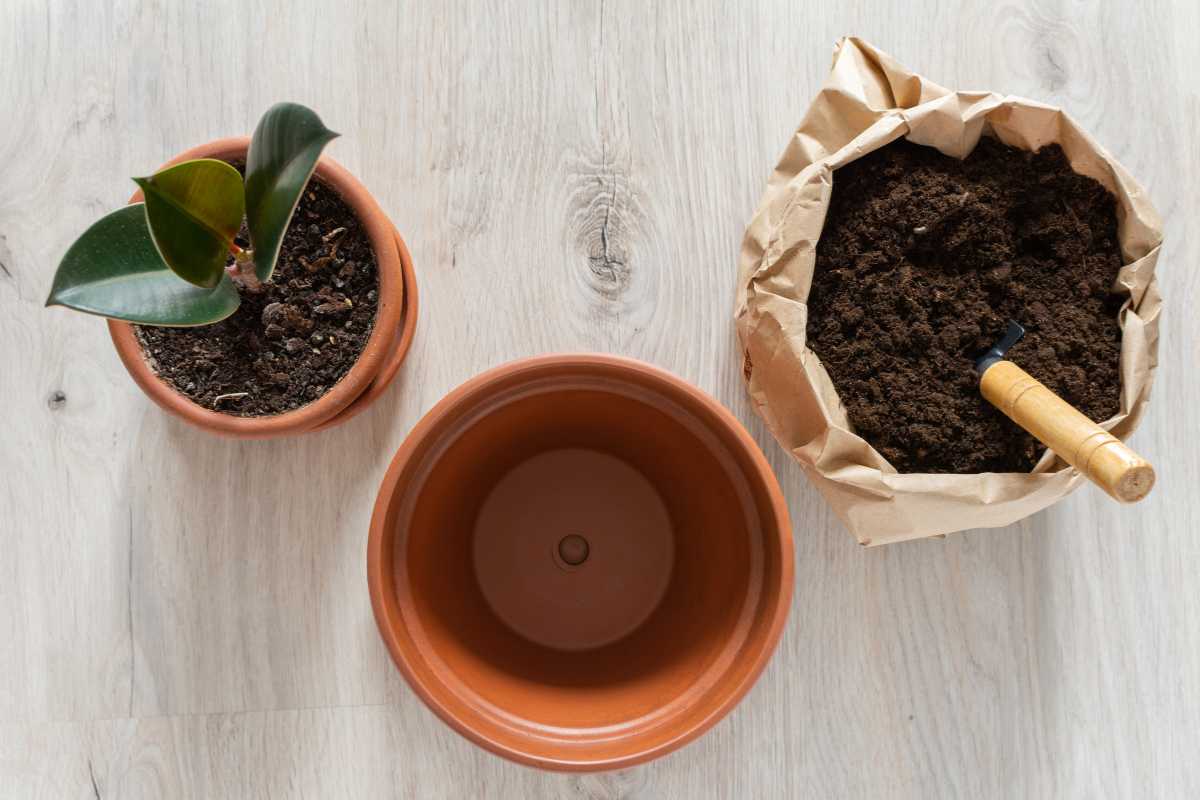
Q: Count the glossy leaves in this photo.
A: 3